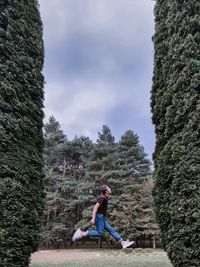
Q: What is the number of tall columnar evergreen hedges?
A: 2